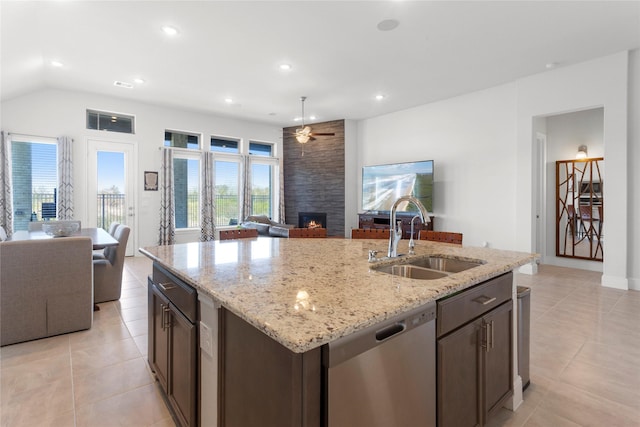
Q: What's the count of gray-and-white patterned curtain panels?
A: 6